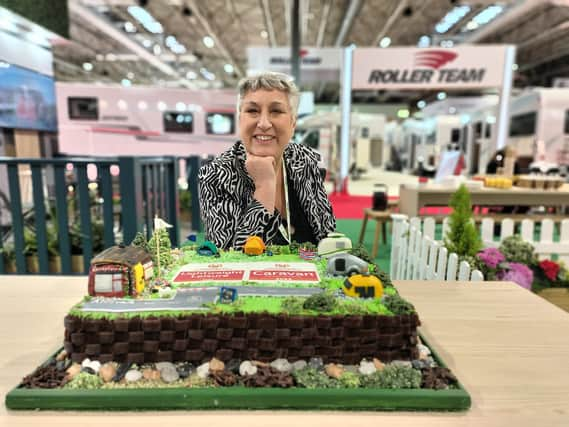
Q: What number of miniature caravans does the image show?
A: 3